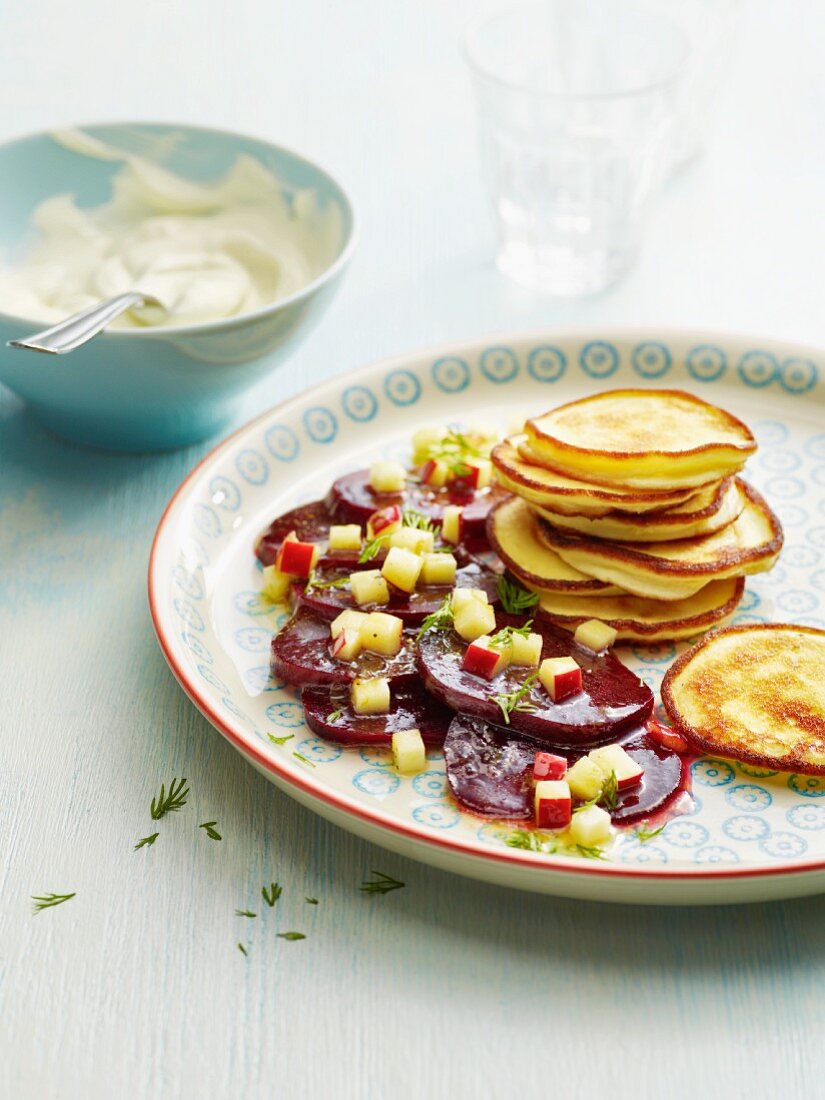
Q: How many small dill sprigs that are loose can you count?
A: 10